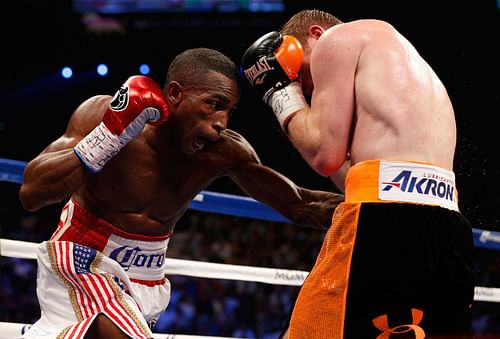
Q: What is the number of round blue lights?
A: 3